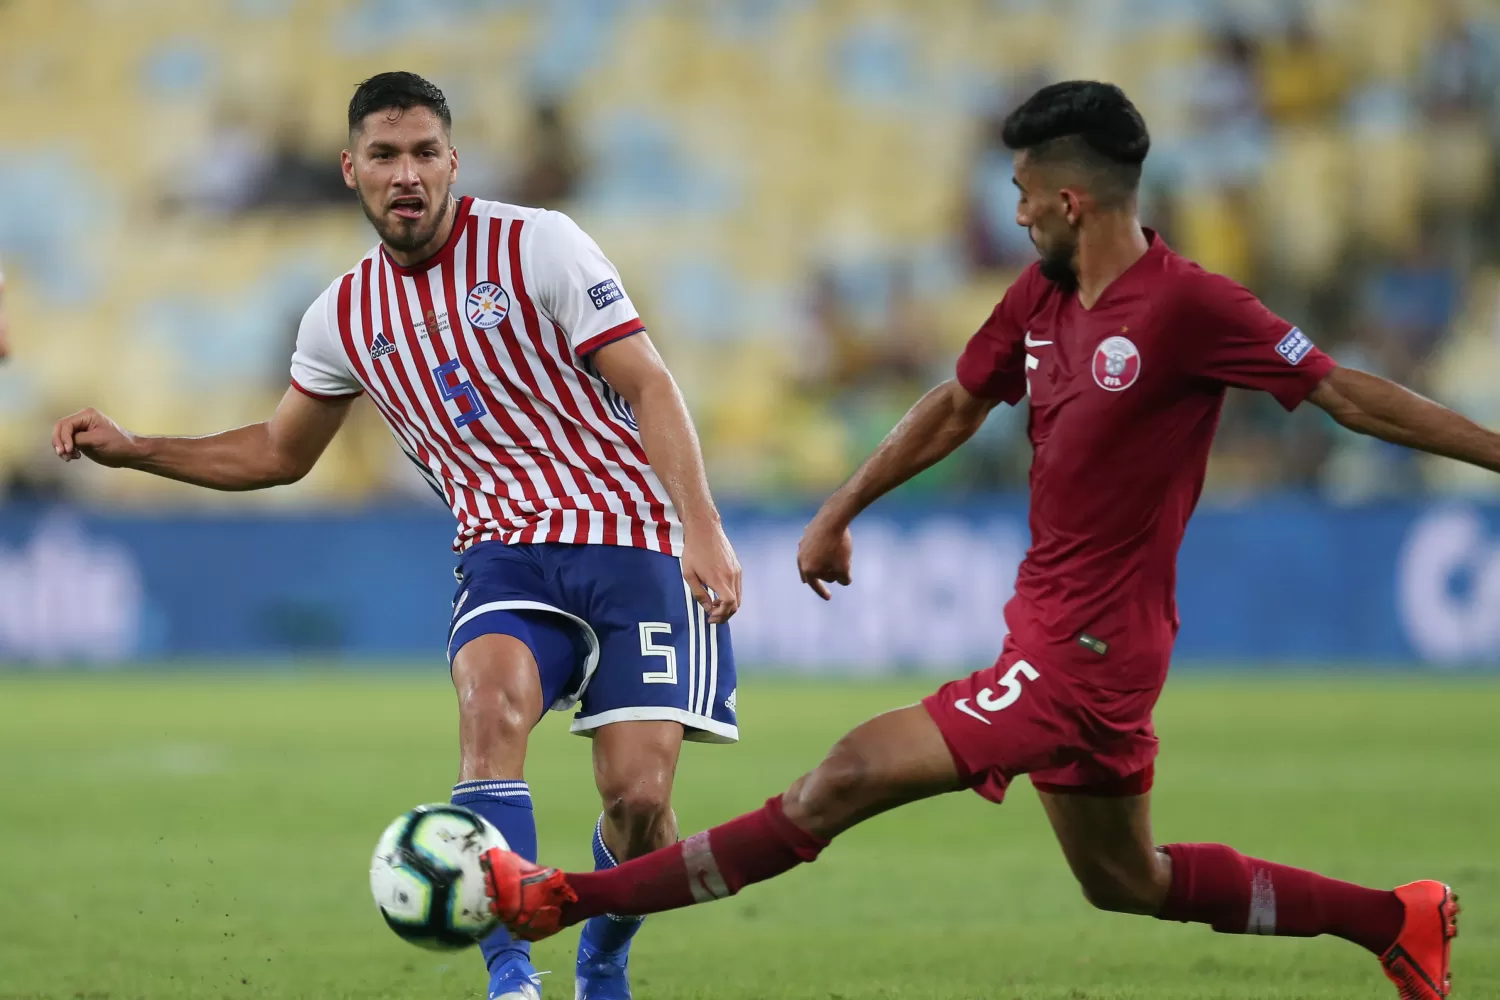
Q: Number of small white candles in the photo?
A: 0